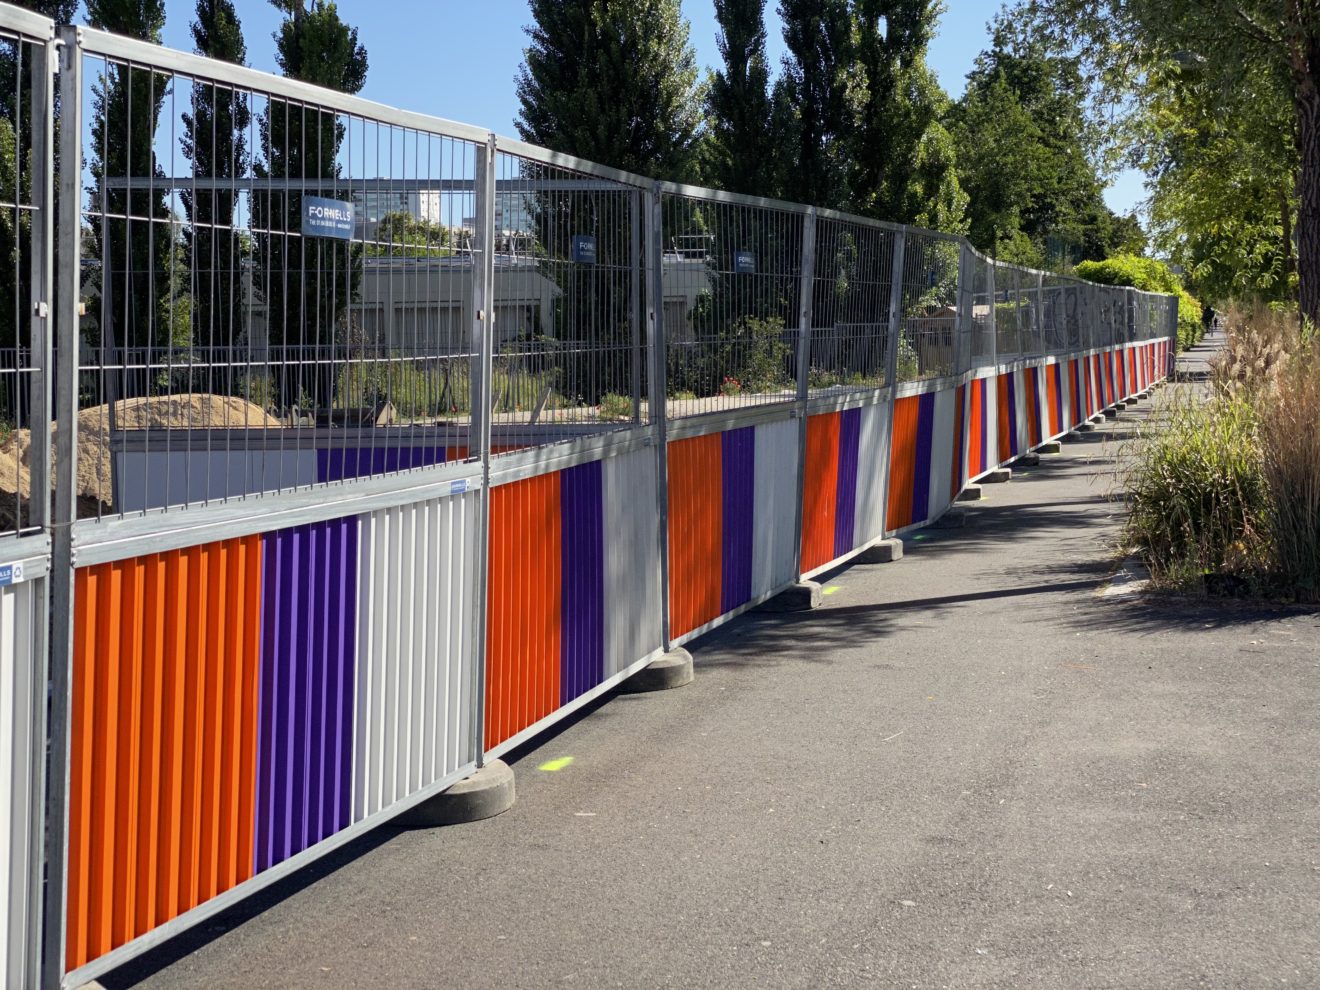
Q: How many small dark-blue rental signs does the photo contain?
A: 3